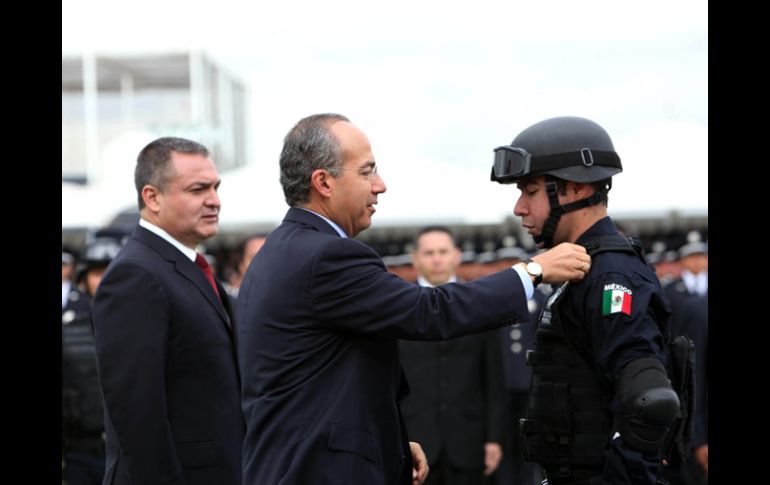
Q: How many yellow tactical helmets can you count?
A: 0